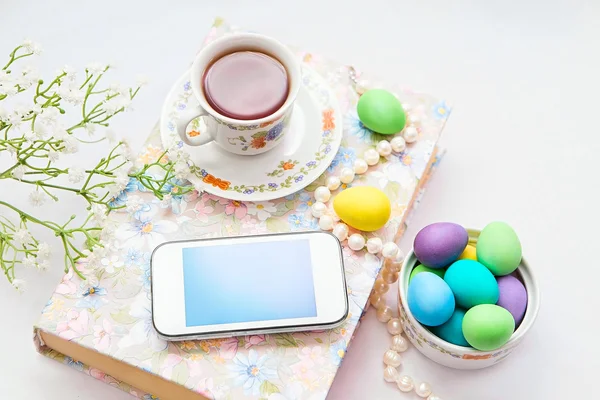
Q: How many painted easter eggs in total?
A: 11